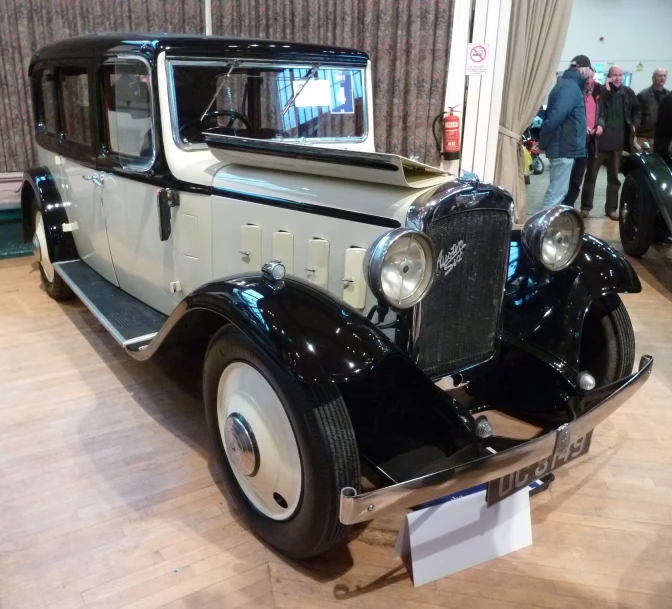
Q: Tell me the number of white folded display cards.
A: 1